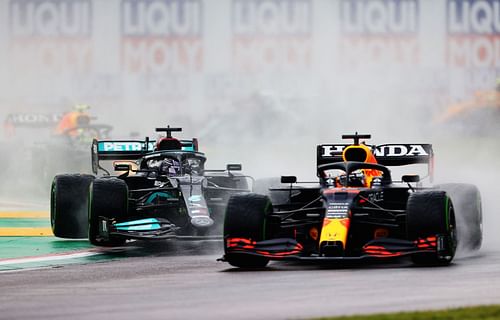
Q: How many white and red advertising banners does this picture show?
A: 5